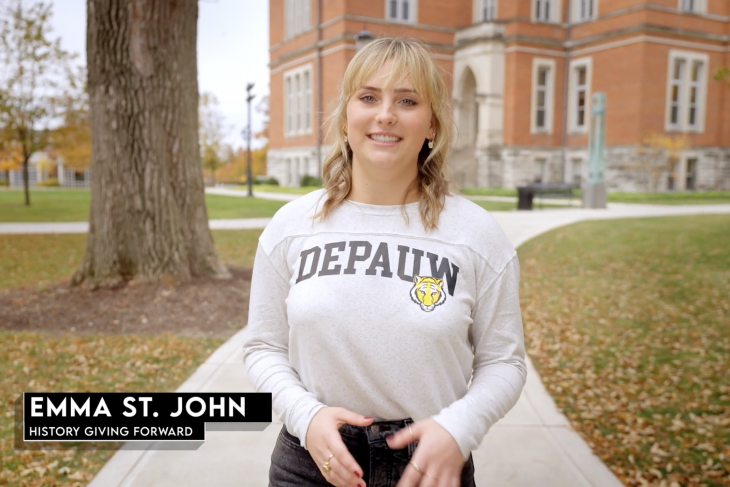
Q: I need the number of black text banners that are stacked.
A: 2